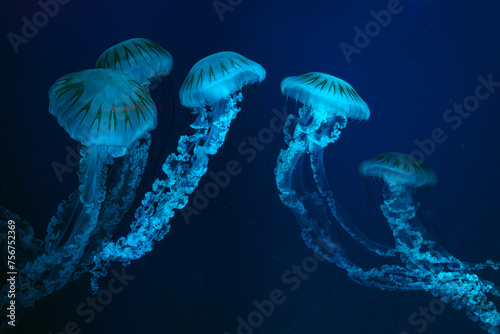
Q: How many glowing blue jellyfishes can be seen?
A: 5